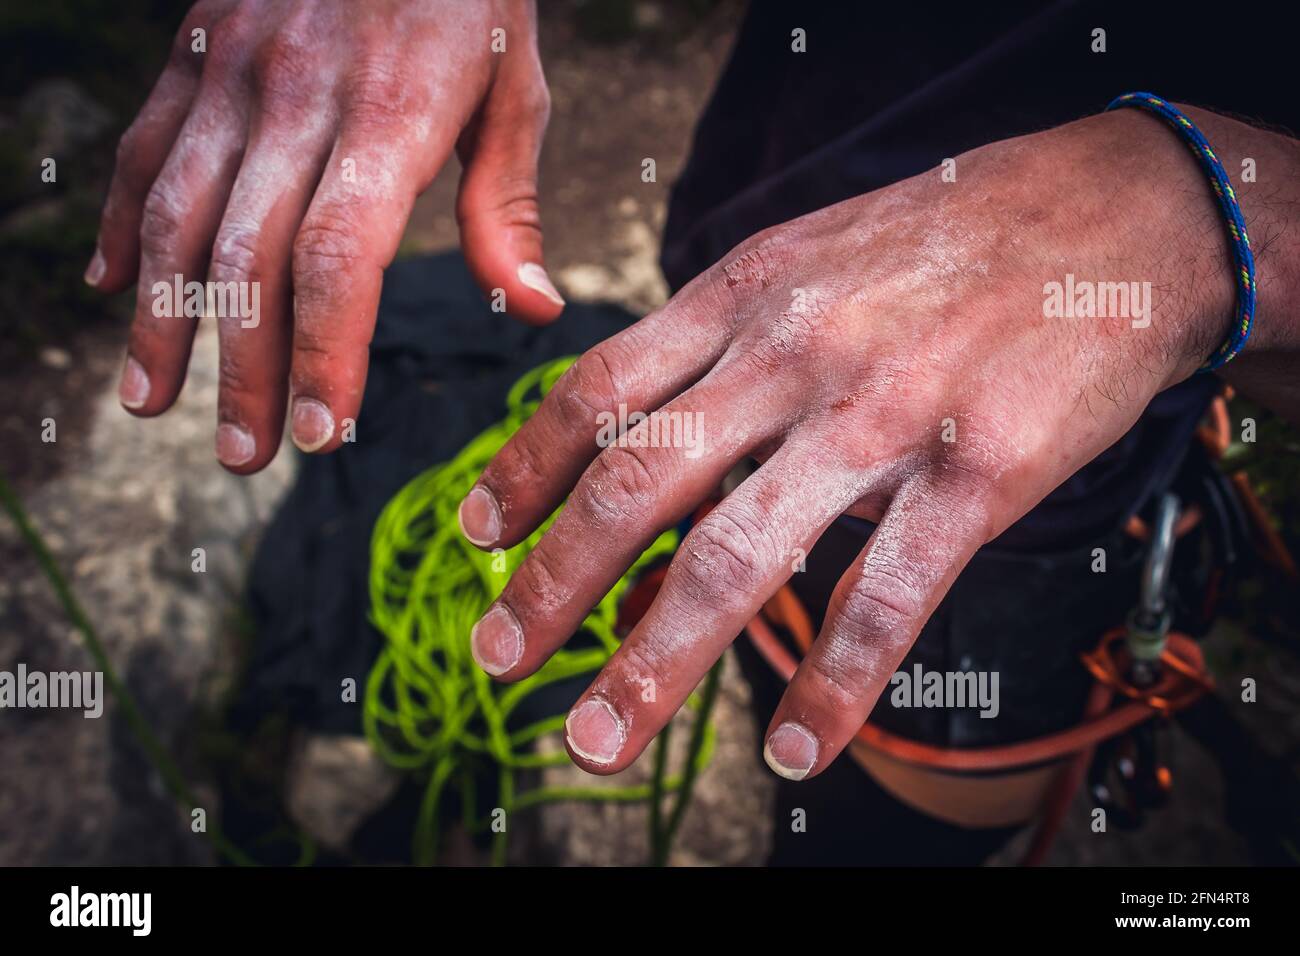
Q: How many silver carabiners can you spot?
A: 1